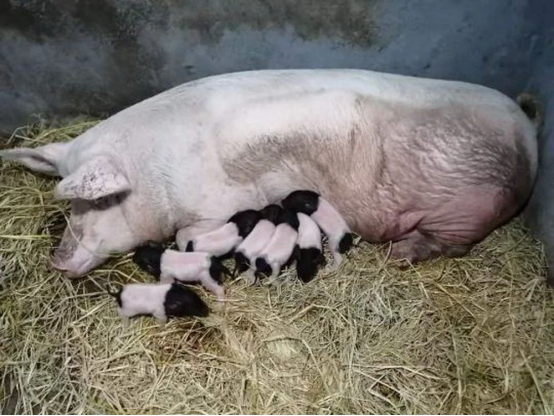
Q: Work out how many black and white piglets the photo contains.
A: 7